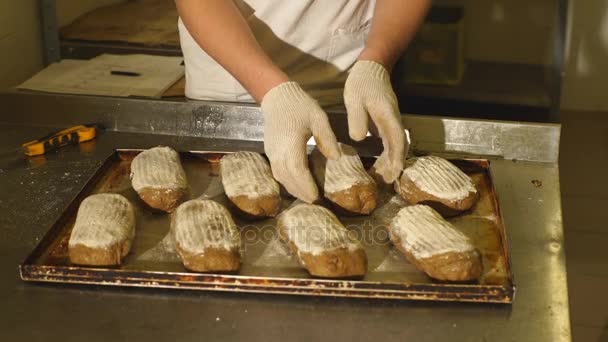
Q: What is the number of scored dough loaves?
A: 8